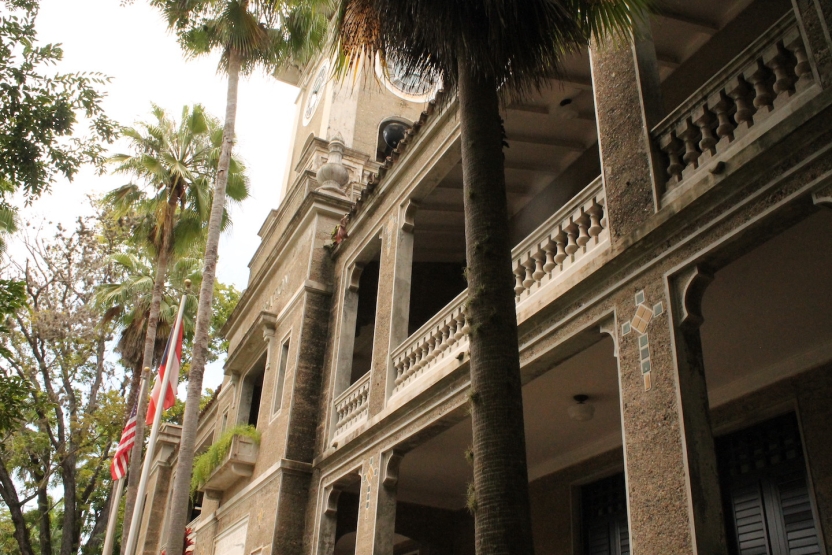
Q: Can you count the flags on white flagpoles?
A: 2